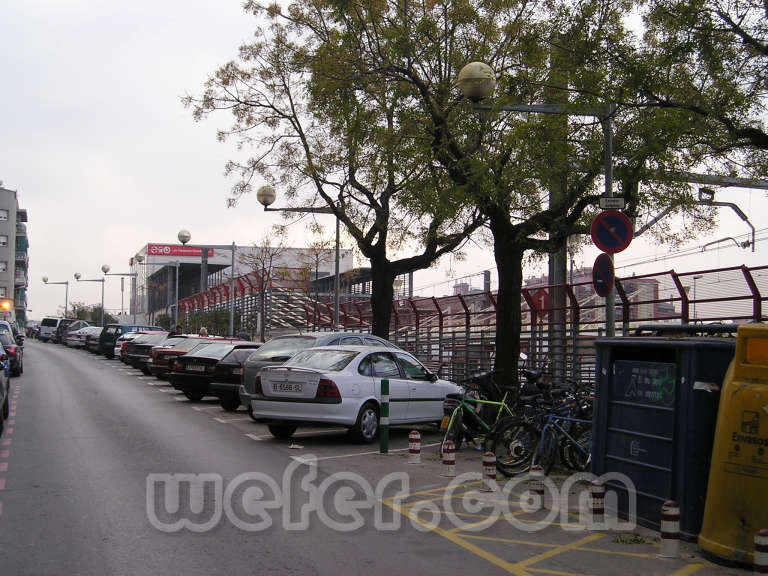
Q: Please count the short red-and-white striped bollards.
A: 7